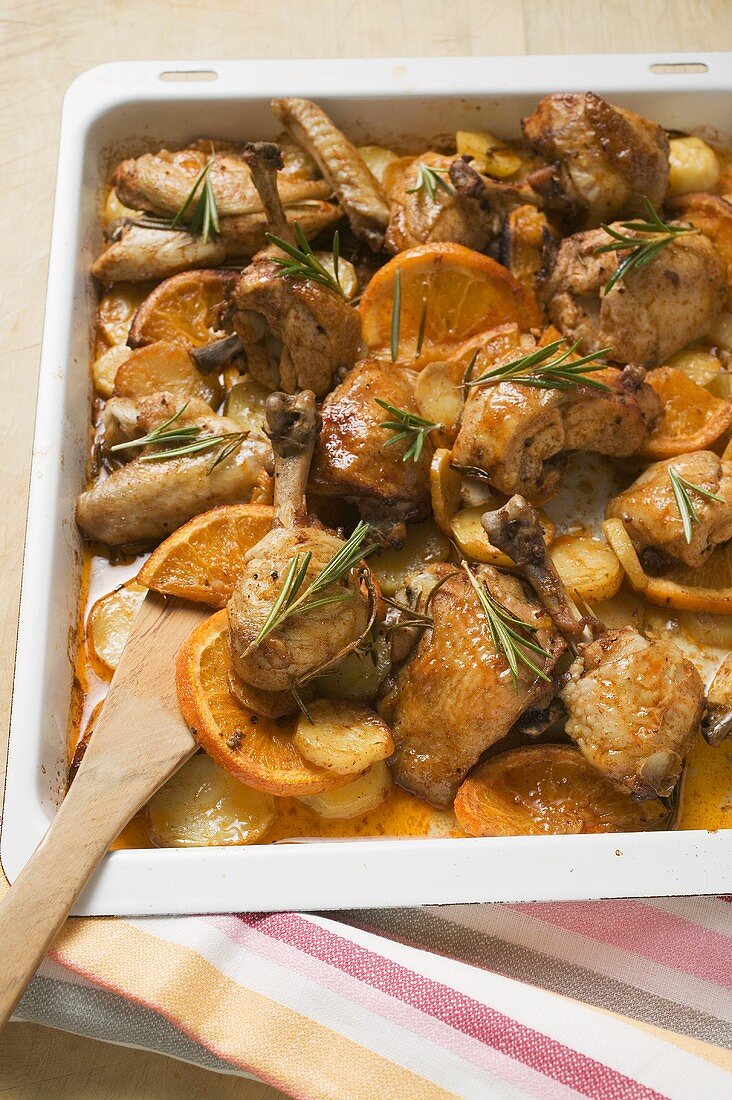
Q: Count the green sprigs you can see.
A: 10